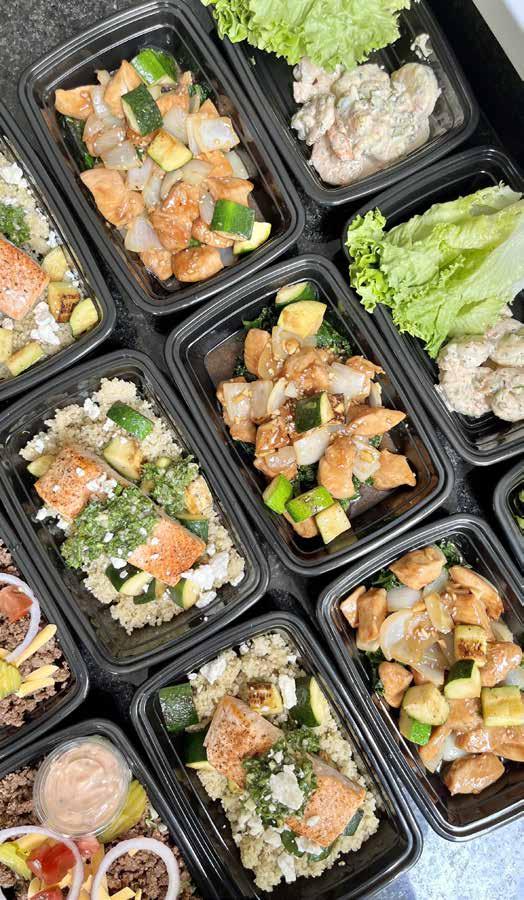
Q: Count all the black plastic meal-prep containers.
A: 11